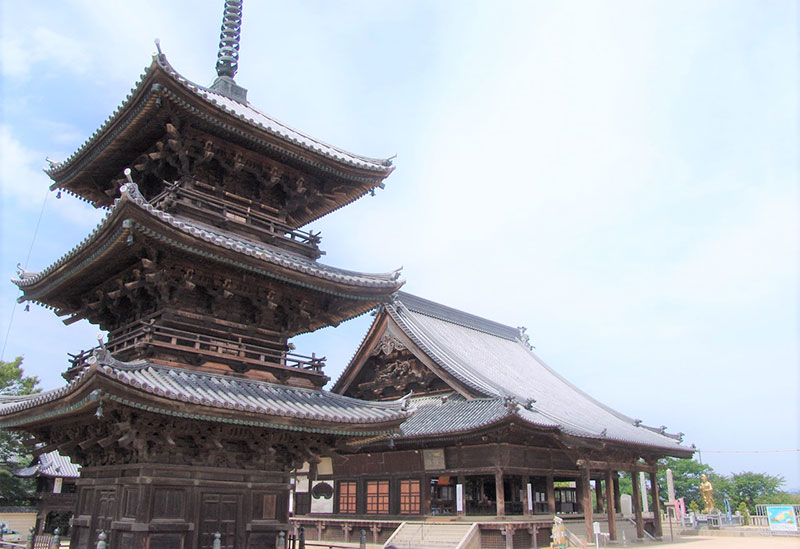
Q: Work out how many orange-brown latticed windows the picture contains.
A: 3